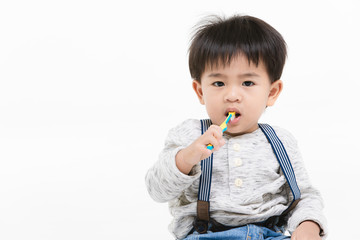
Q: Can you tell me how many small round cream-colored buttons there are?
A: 3